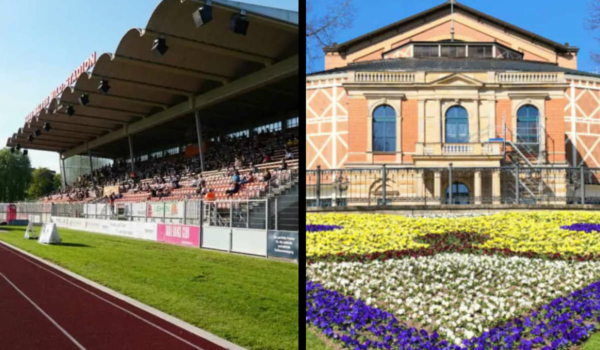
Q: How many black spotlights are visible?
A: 12